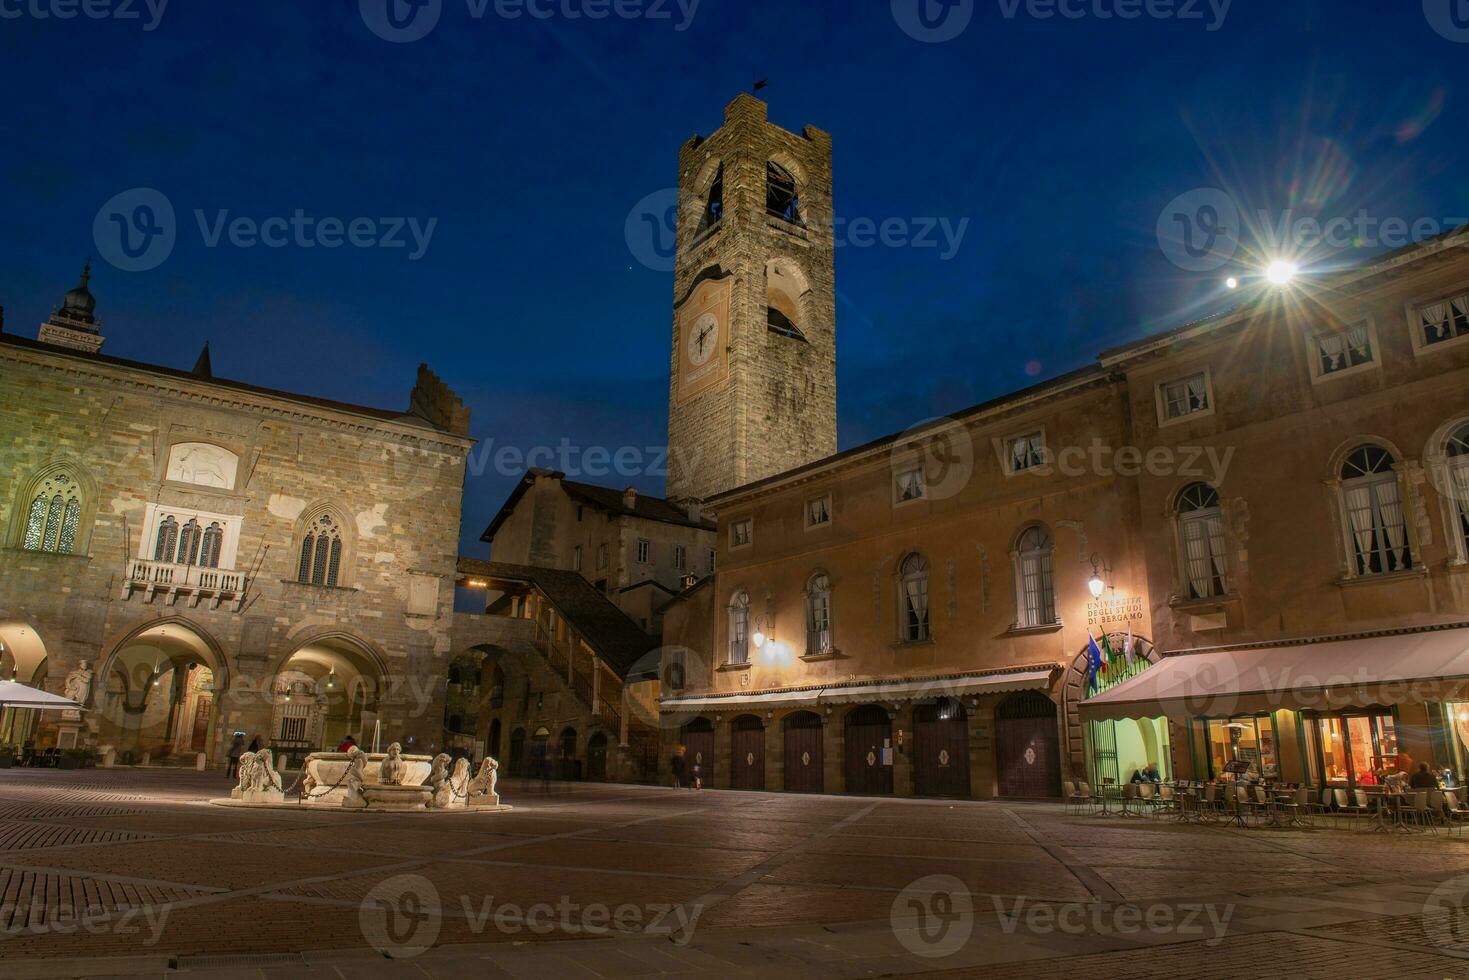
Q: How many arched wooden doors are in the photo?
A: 6